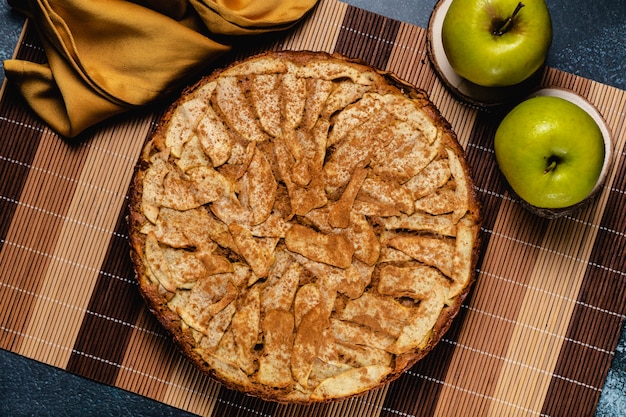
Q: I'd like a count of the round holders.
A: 2